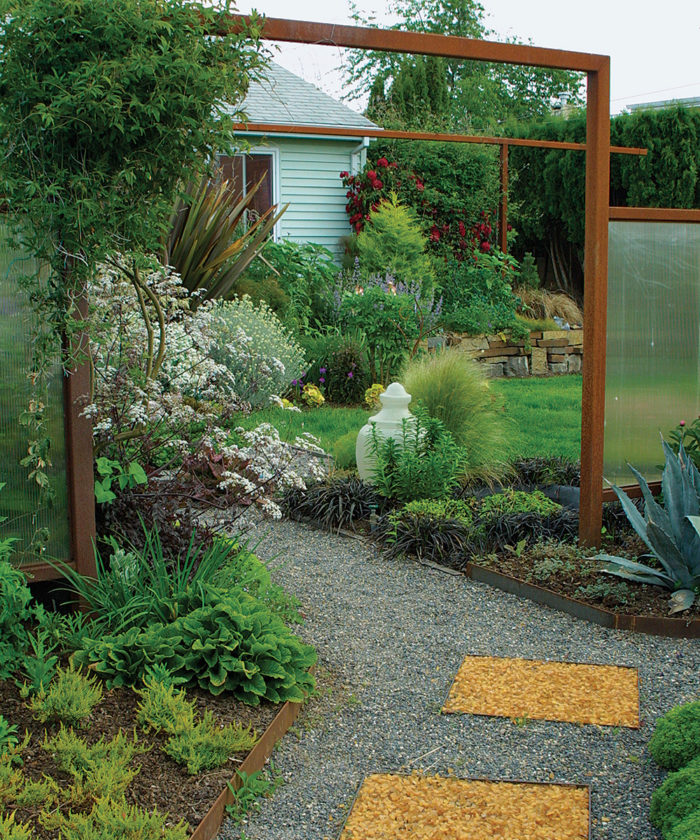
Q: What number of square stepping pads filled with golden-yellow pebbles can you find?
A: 2